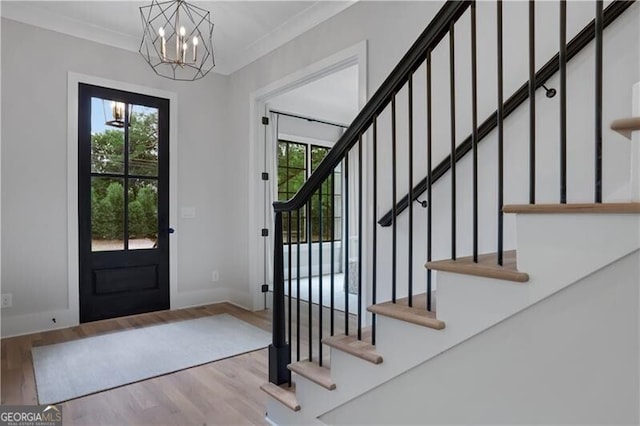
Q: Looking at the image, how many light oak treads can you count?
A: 7